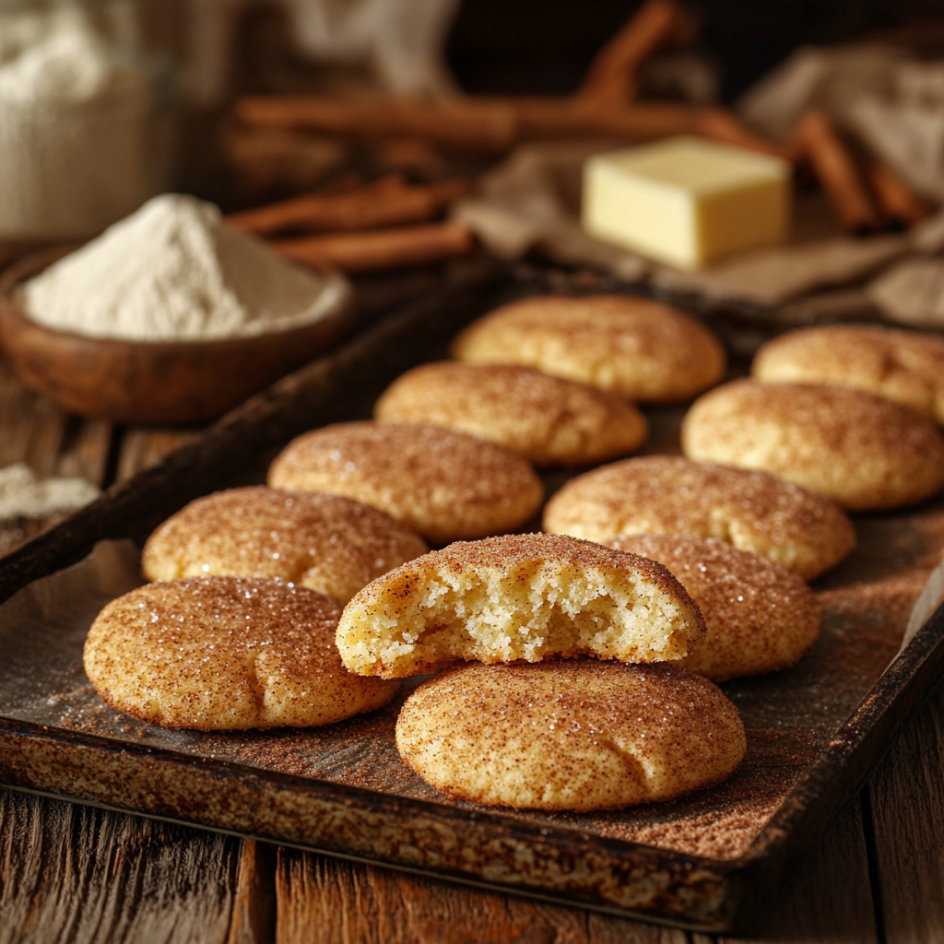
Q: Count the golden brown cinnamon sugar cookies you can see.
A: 11